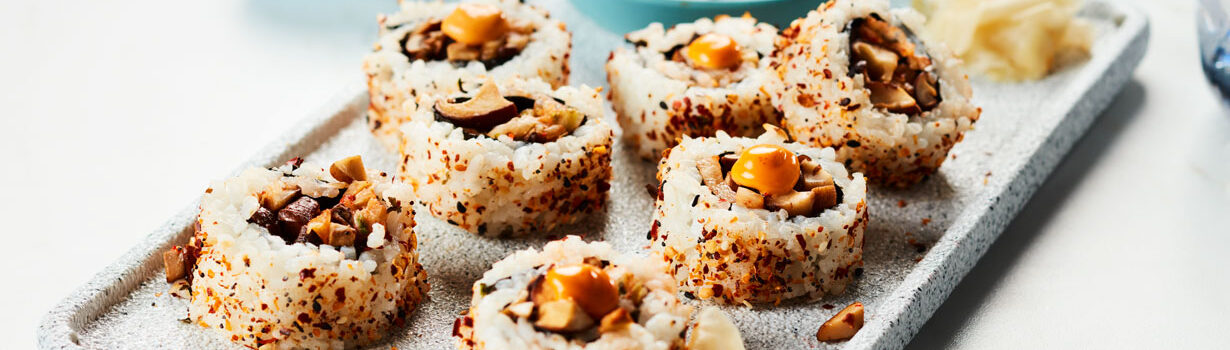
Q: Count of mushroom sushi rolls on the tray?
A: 7